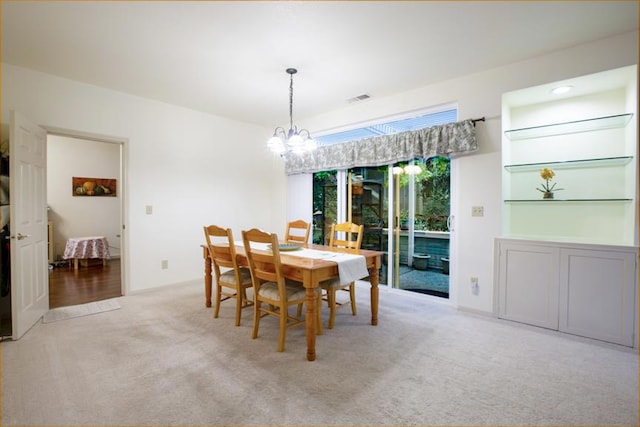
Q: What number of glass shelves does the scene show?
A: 3